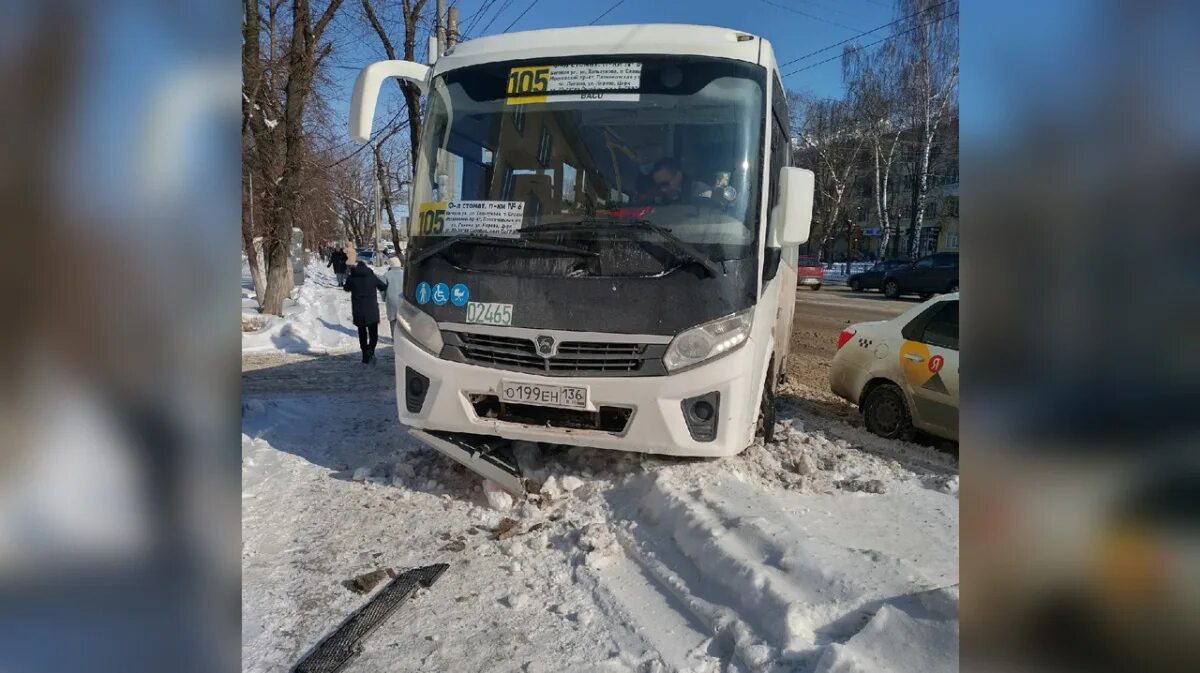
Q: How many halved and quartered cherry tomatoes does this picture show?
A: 0